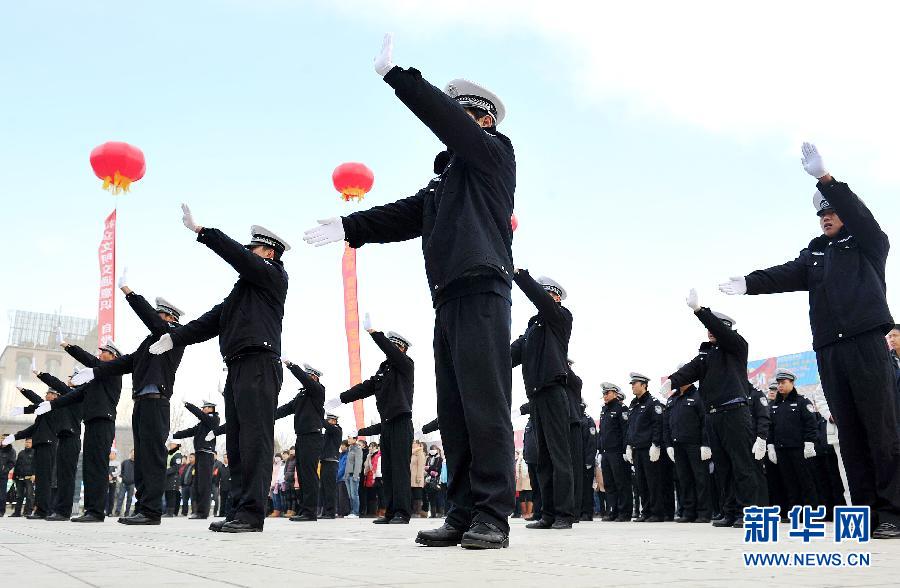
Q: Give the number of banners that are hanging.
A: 2